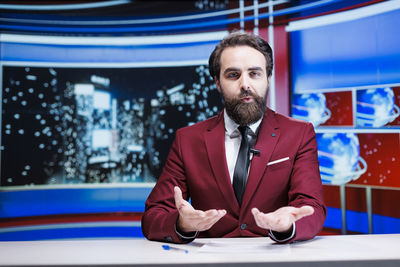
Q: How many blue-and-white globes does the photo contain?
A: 3